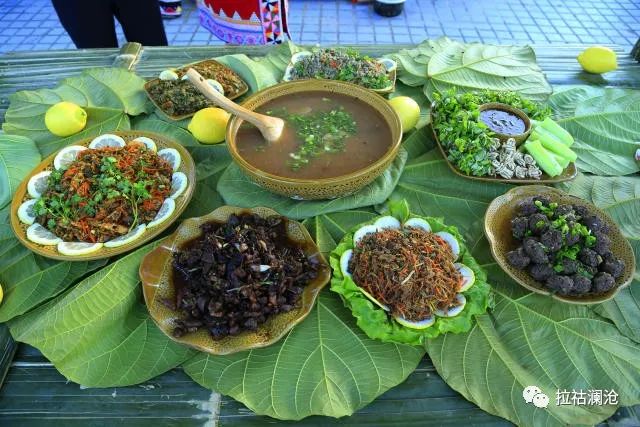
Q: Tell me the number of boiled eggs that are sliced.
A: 0